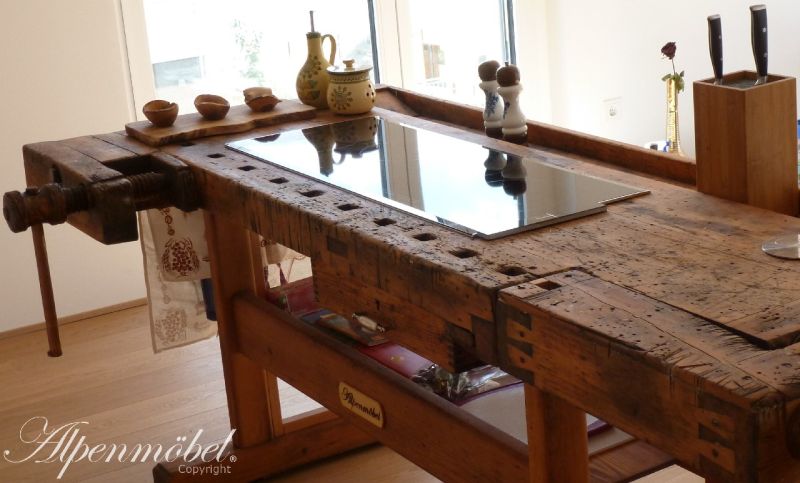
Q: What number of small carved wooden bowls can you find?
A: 3